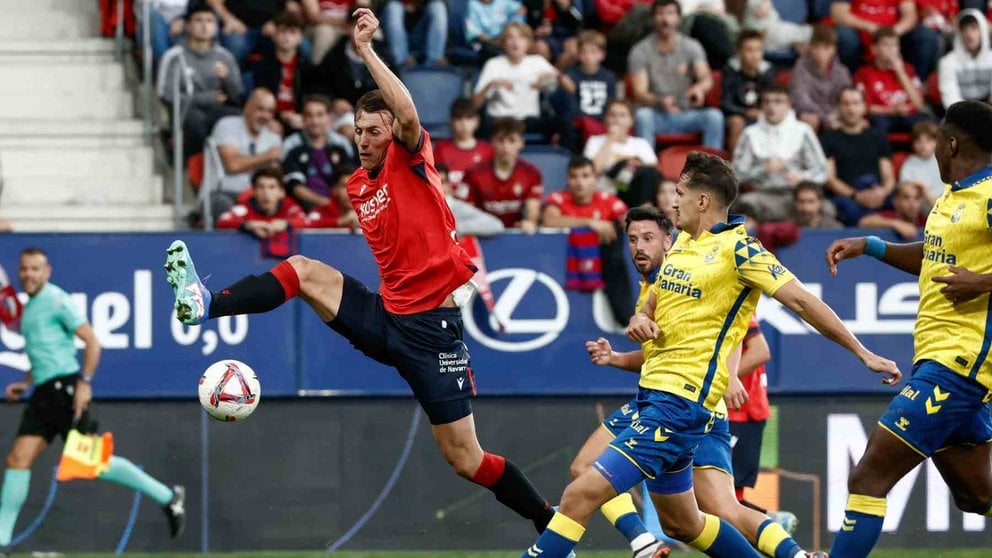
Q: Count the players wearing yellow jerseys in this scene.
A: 3